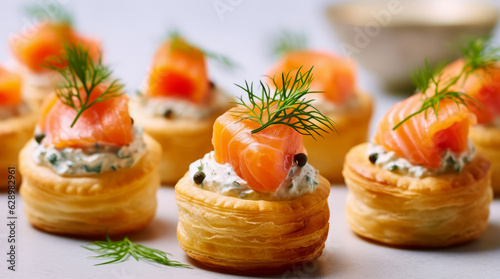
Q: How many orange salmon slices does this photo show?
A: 8